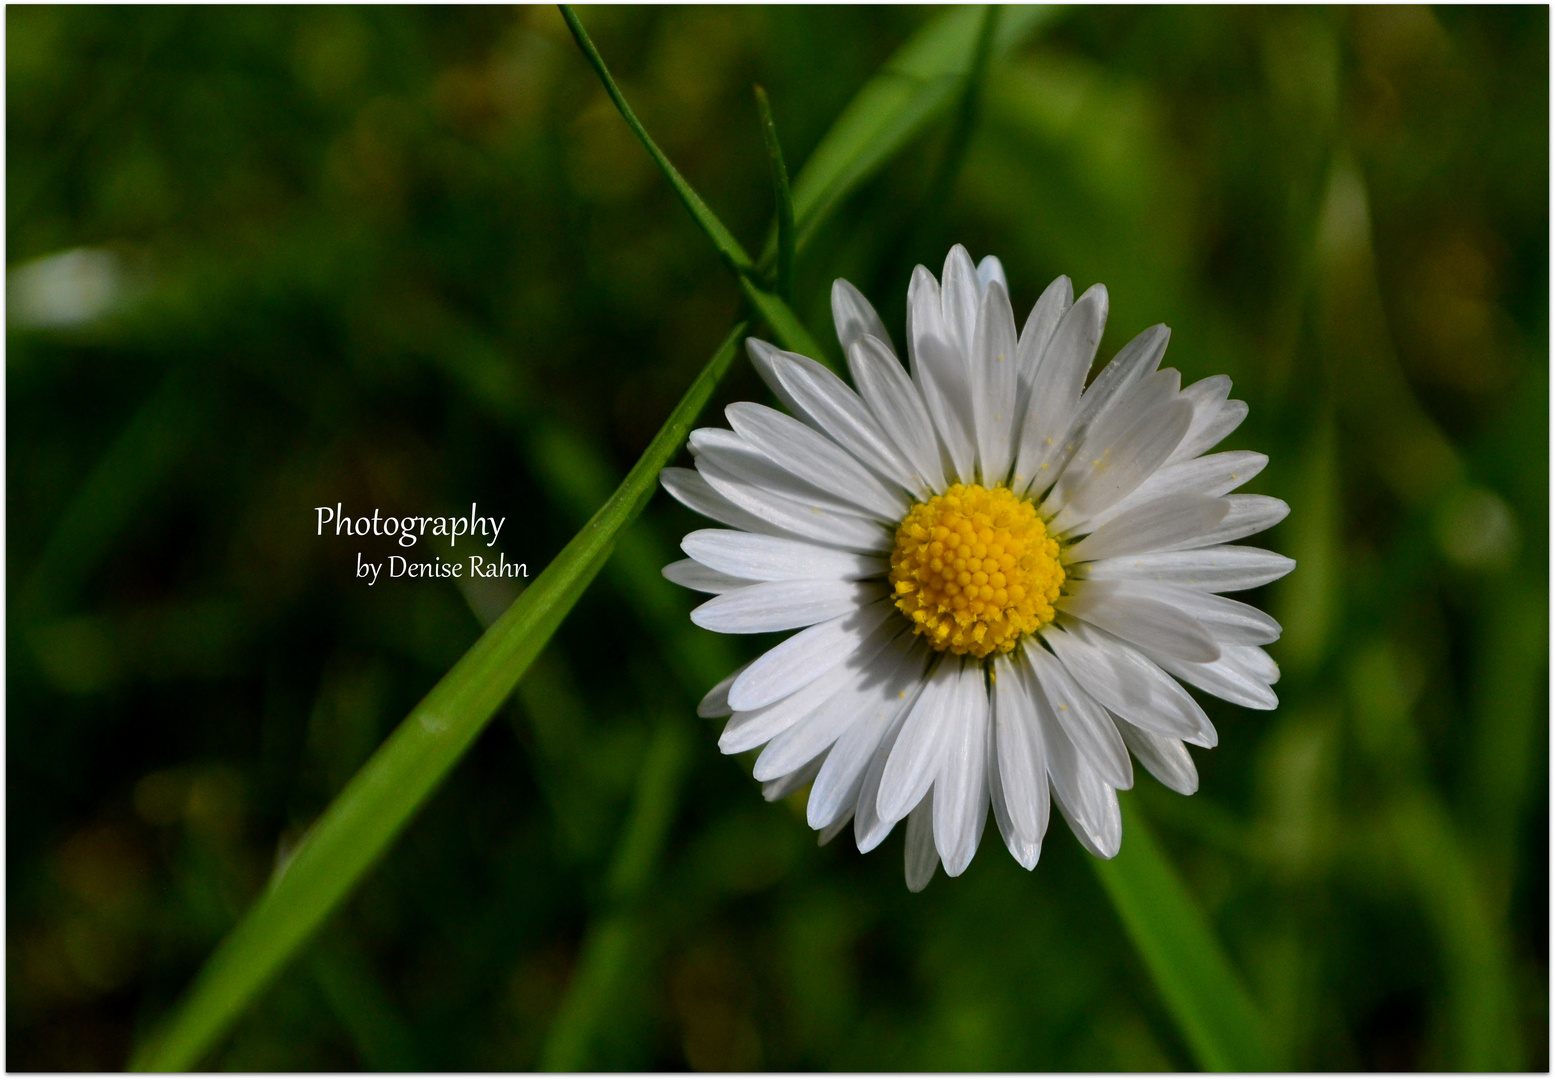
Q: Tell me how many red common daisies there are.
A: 0